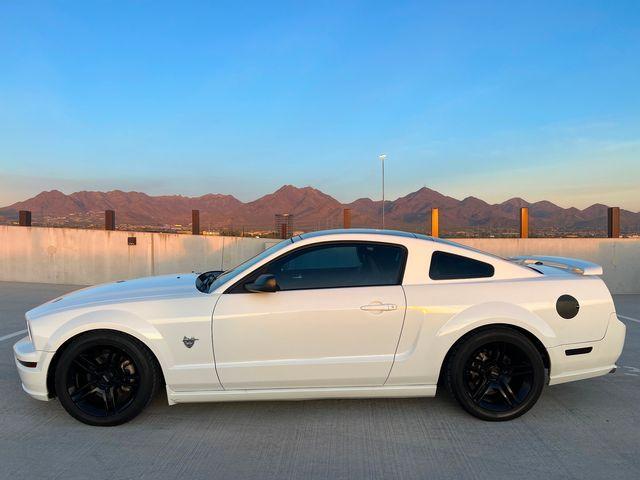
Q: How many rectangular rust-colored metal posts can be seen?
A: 7